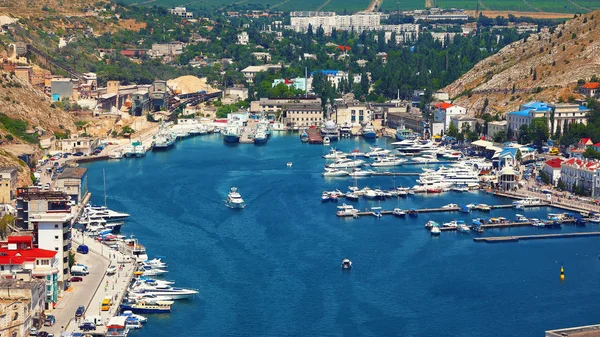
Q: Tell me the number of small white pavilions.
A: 1